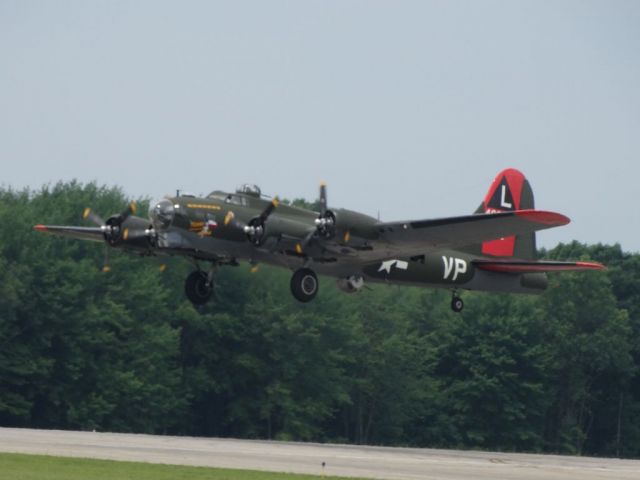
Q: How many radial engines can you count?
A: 4